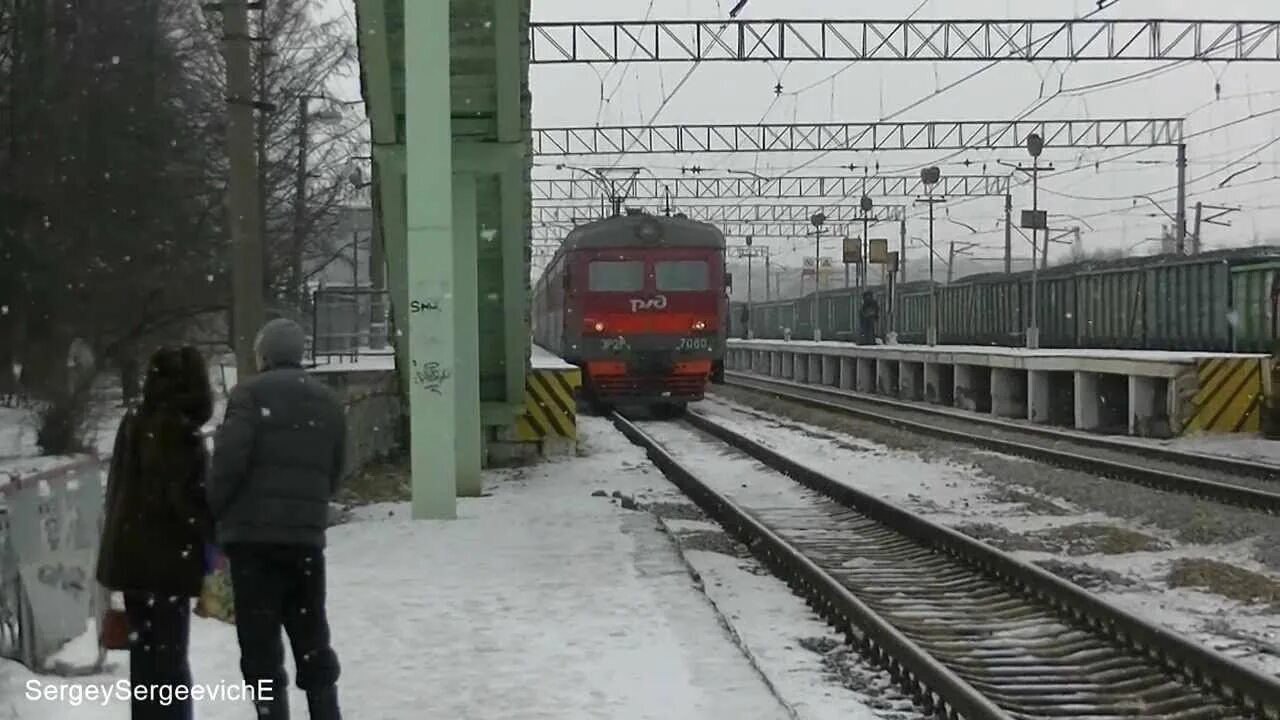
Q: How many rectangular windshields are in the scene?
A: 2